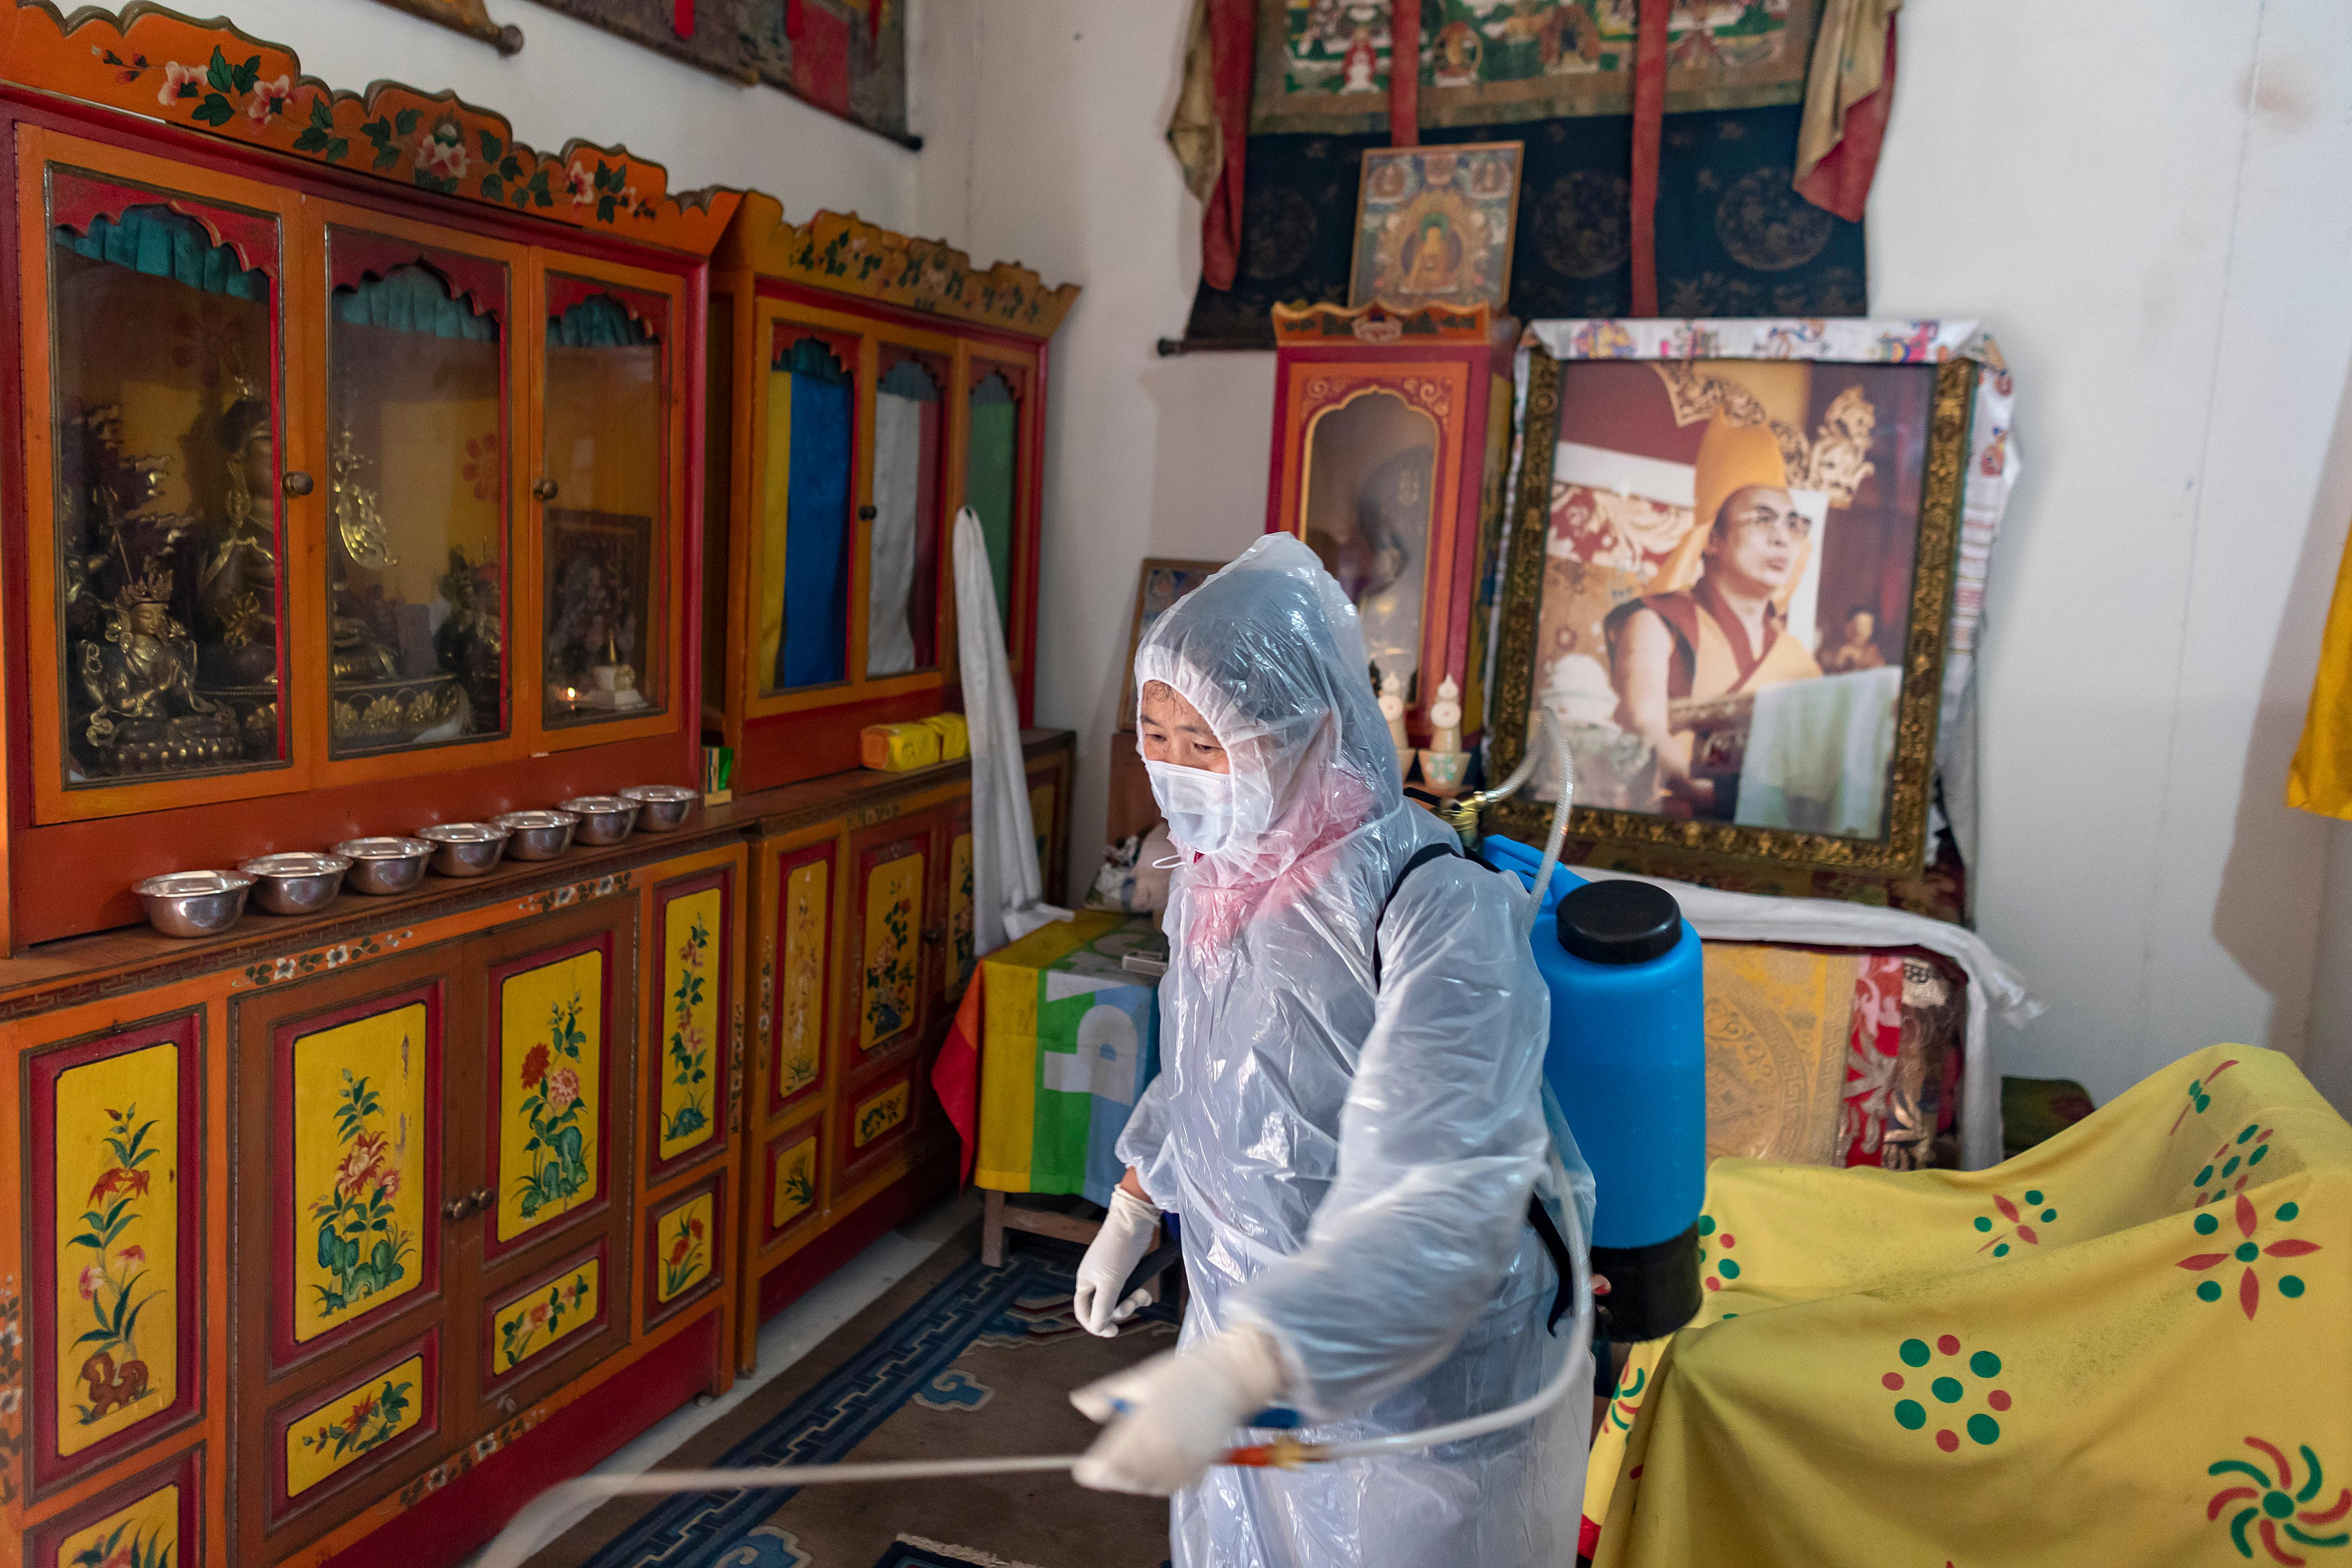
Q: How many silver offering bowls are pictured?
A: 7